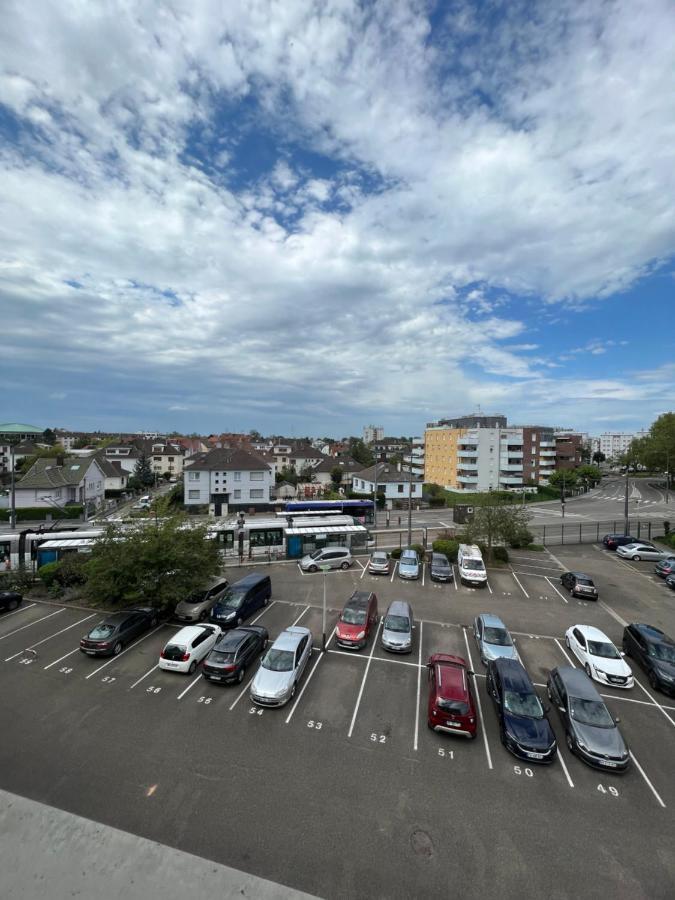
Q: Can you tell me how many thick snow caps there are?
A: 0